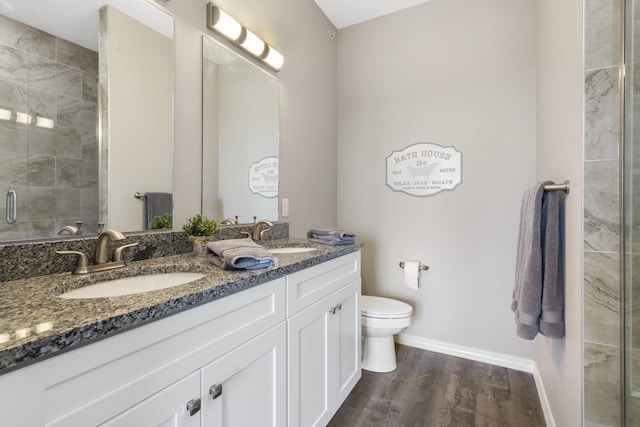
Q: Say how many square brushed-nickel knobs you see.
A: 4